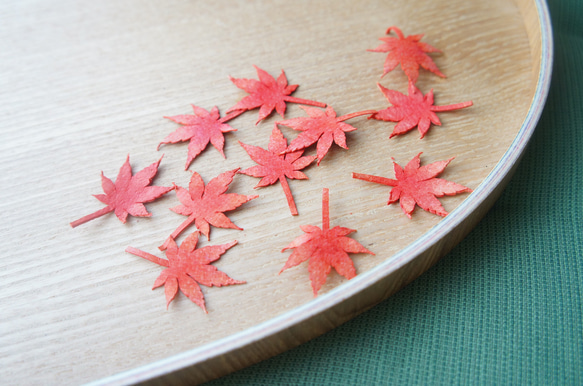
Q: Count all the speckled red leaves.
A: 11